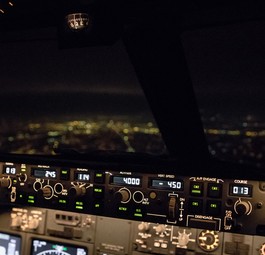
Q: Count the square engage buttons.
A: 4